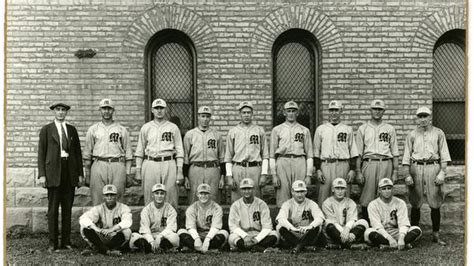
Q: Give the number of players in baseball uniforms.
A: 15